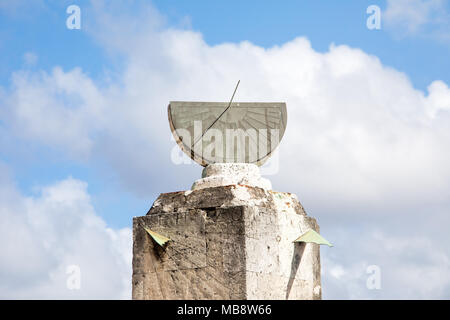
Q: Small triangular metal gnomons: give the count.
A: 2